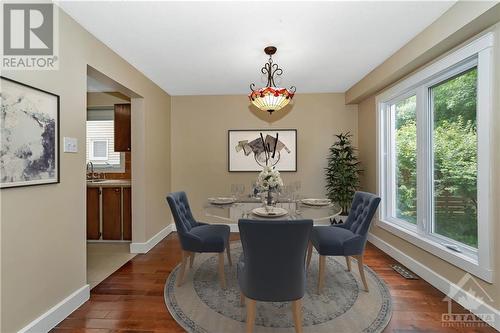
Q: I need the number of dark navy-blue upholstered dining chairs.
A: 3